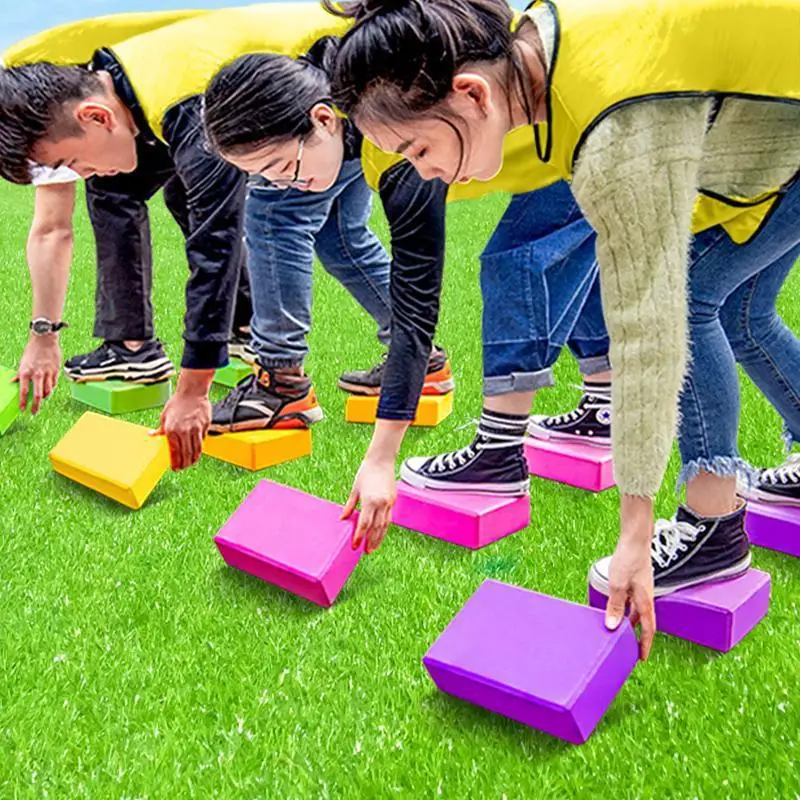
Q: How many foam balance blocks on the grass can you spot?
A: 12